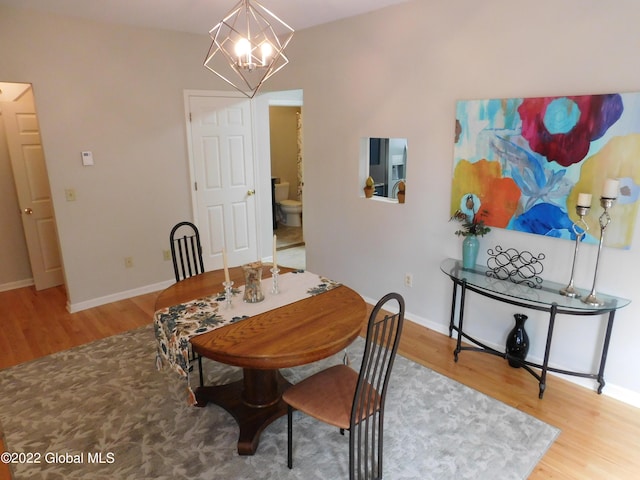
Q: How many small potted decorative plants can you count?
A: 2